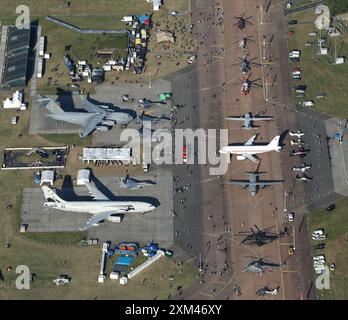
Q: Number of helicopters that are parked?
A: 7